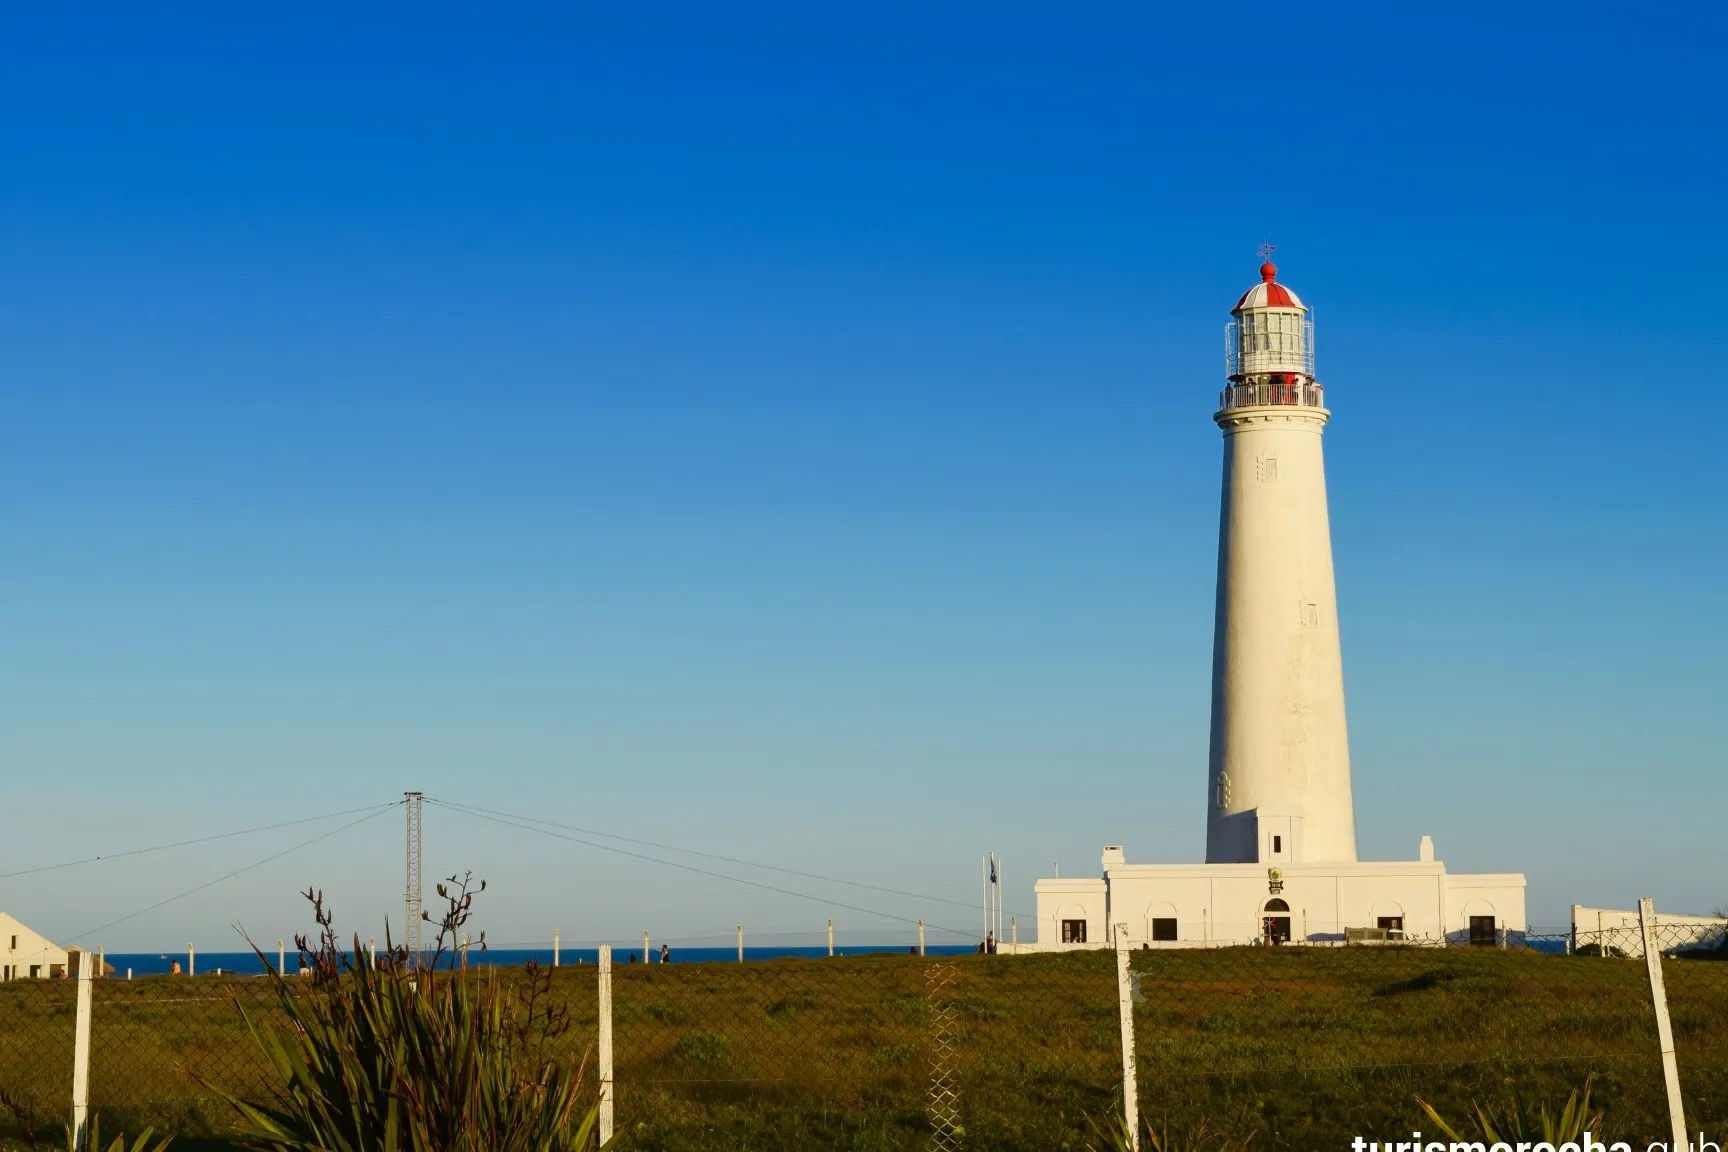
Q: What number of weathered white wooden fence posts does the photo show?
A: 4